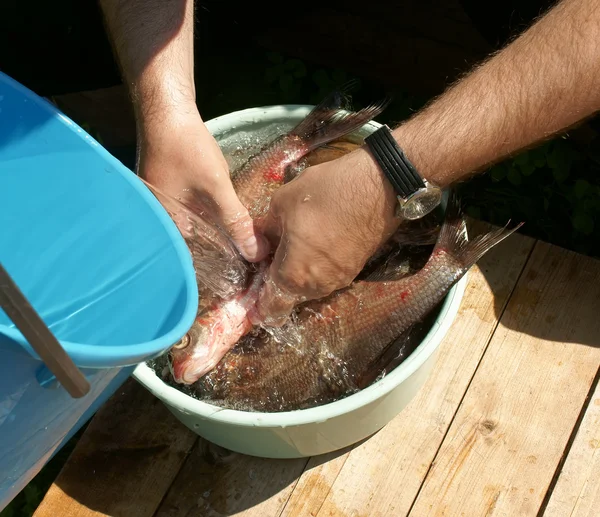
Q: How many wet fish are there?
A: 2